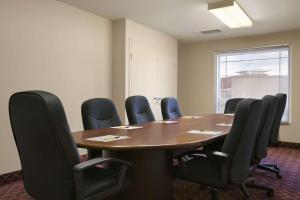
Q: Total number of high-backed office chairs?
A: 8